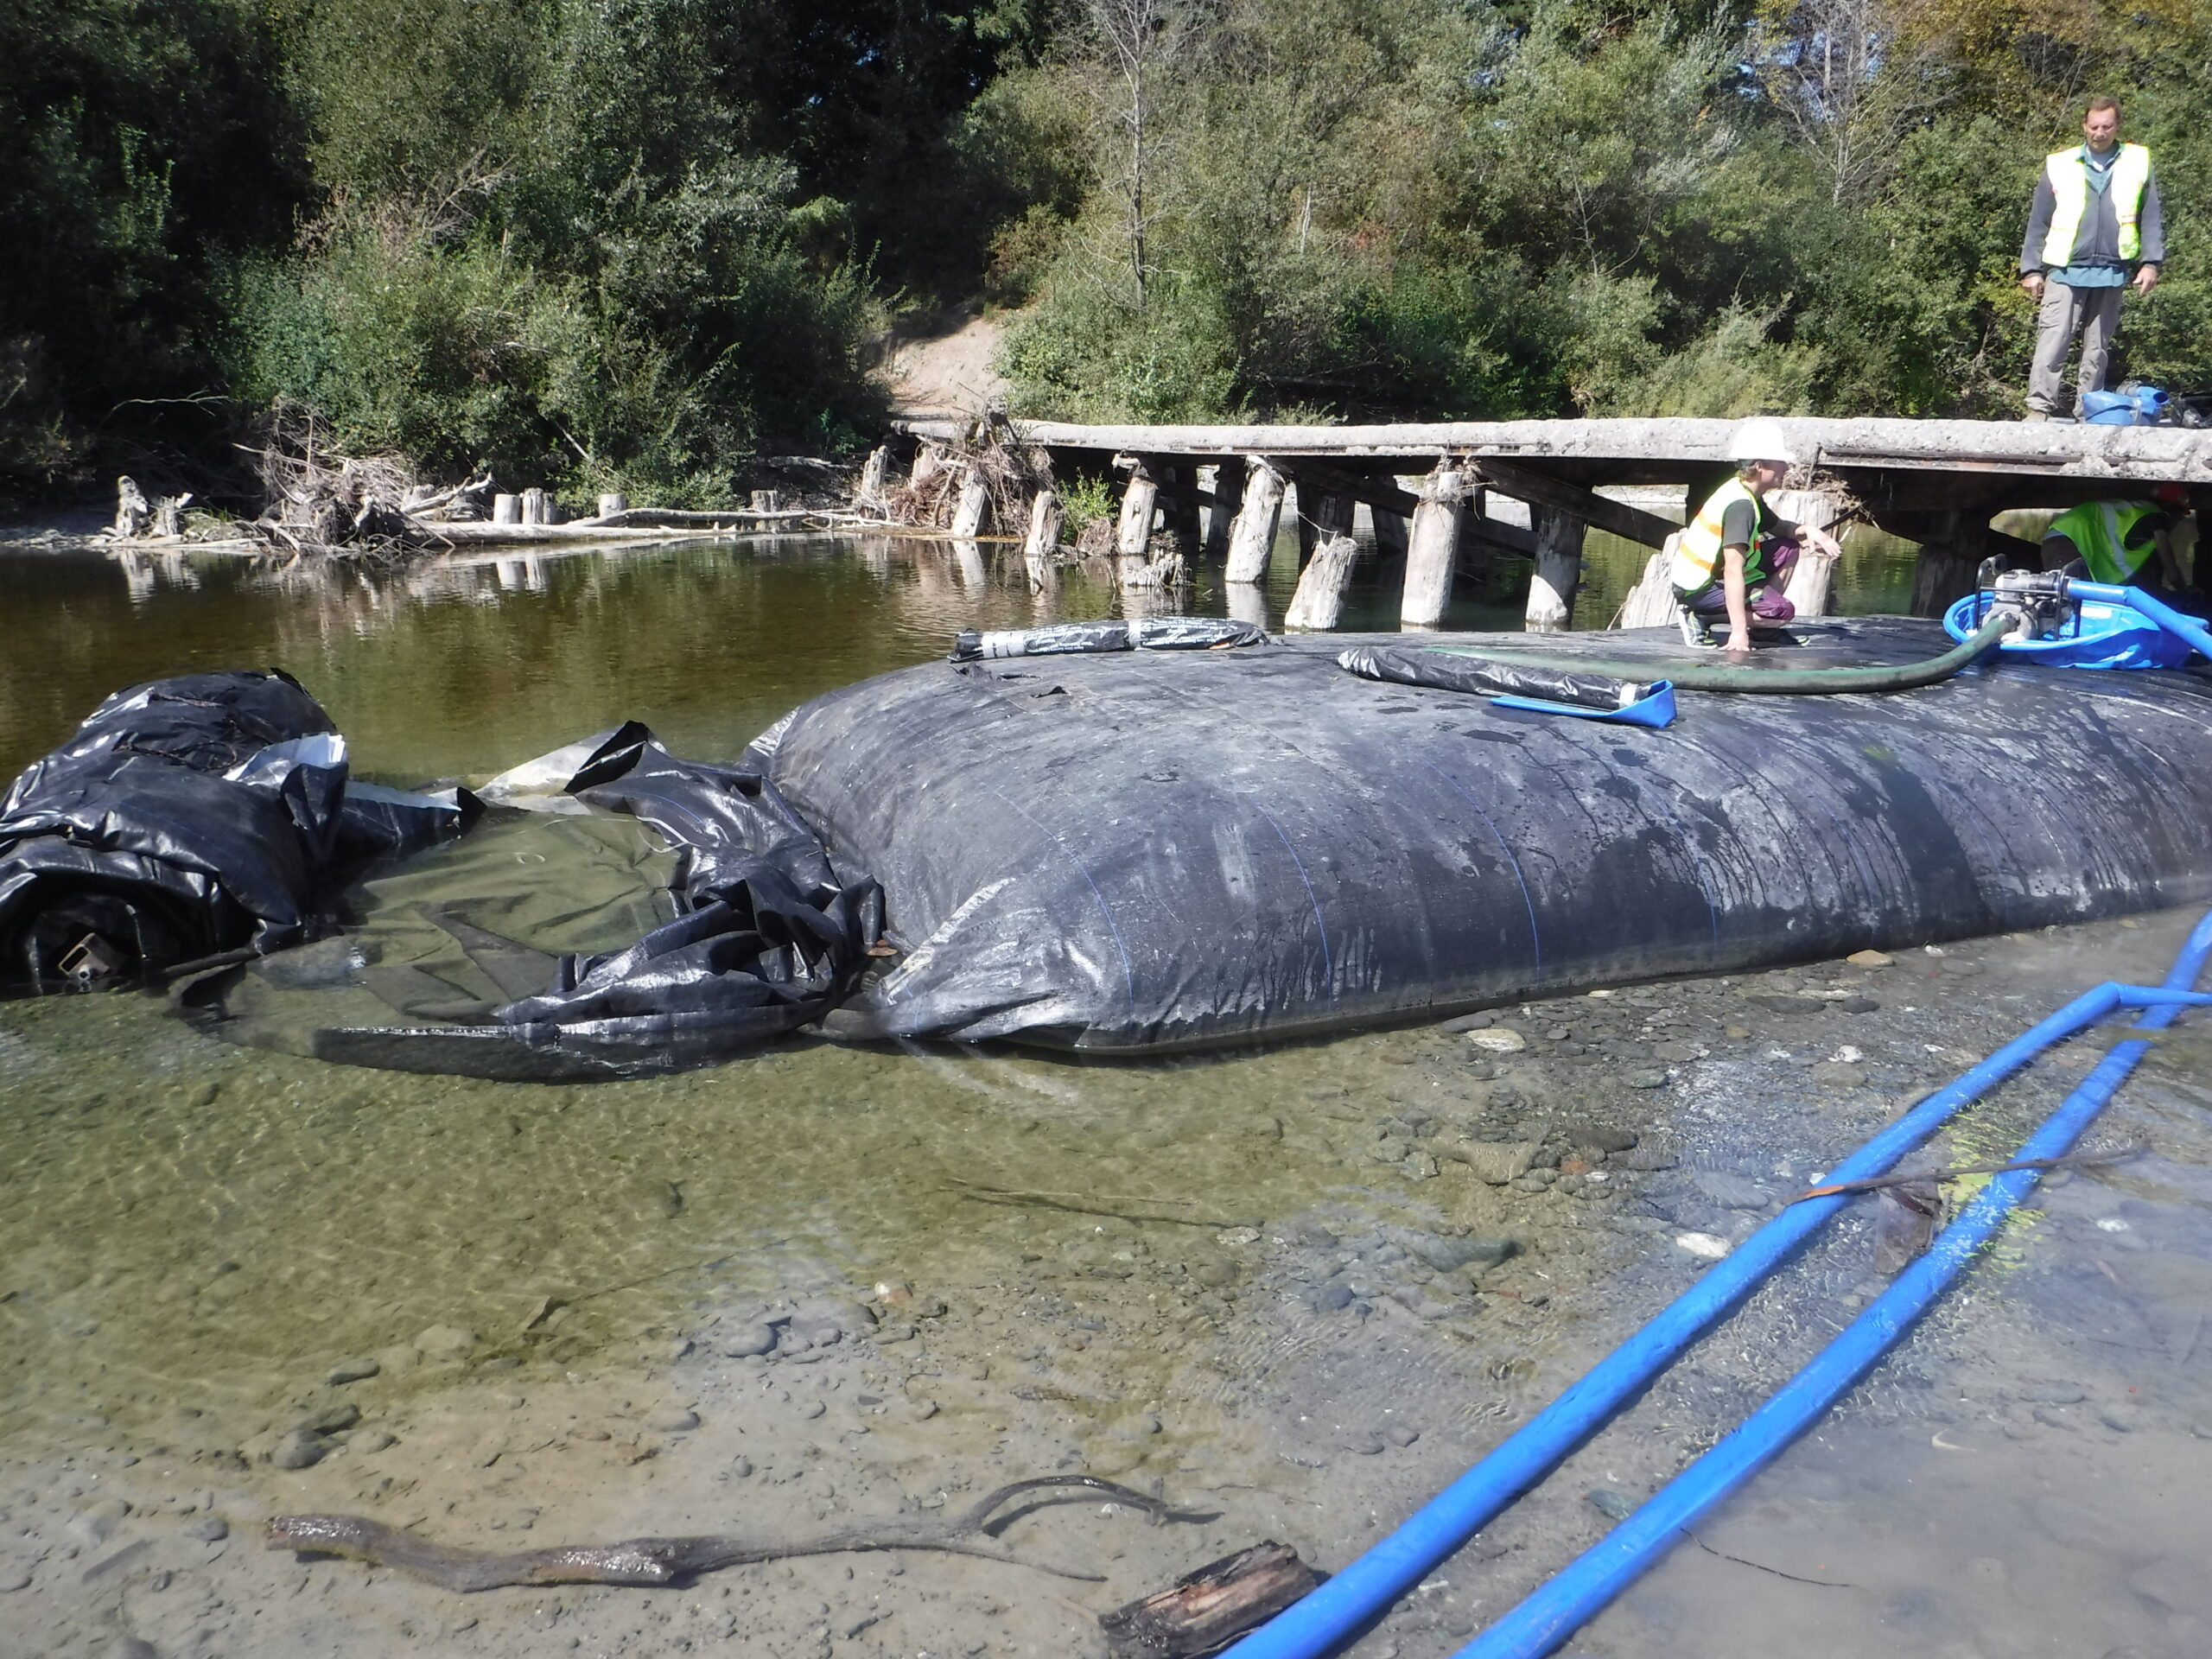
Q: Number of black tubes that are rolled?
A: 2